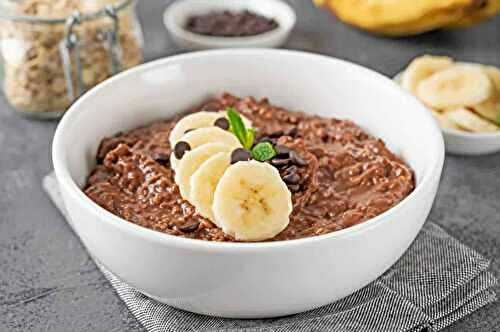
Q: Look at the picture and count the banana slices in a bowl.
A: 5